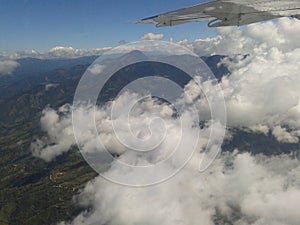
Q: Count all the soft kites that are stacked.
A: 0